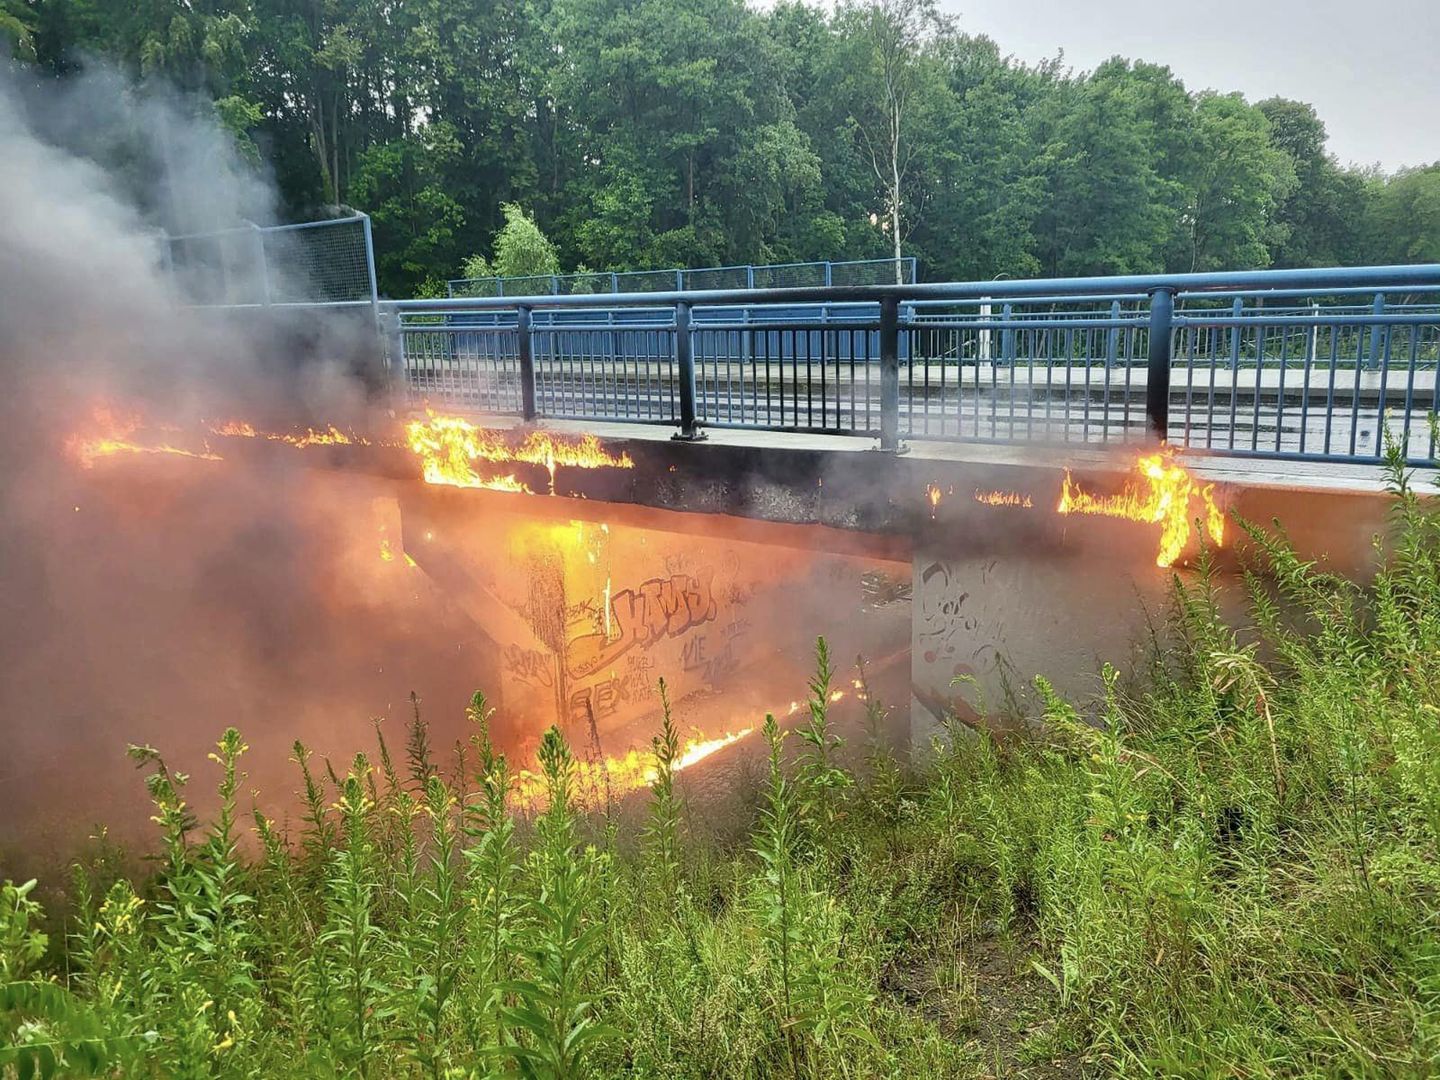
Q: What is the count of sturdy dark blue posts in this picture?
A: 4